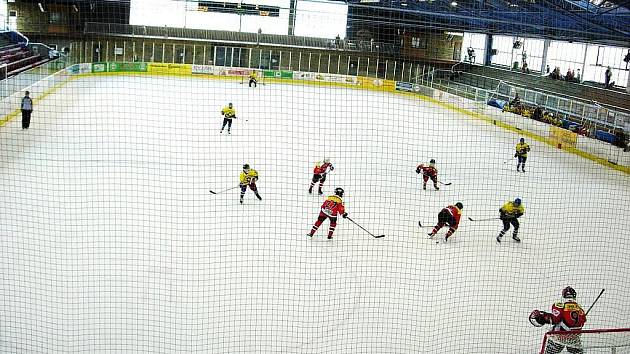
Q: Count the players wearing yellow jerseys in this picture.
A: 5